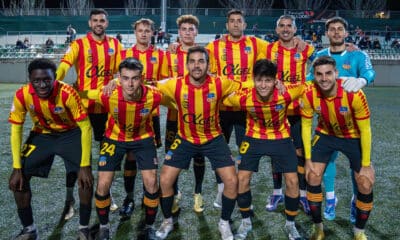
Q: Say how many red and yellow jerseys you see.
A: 10